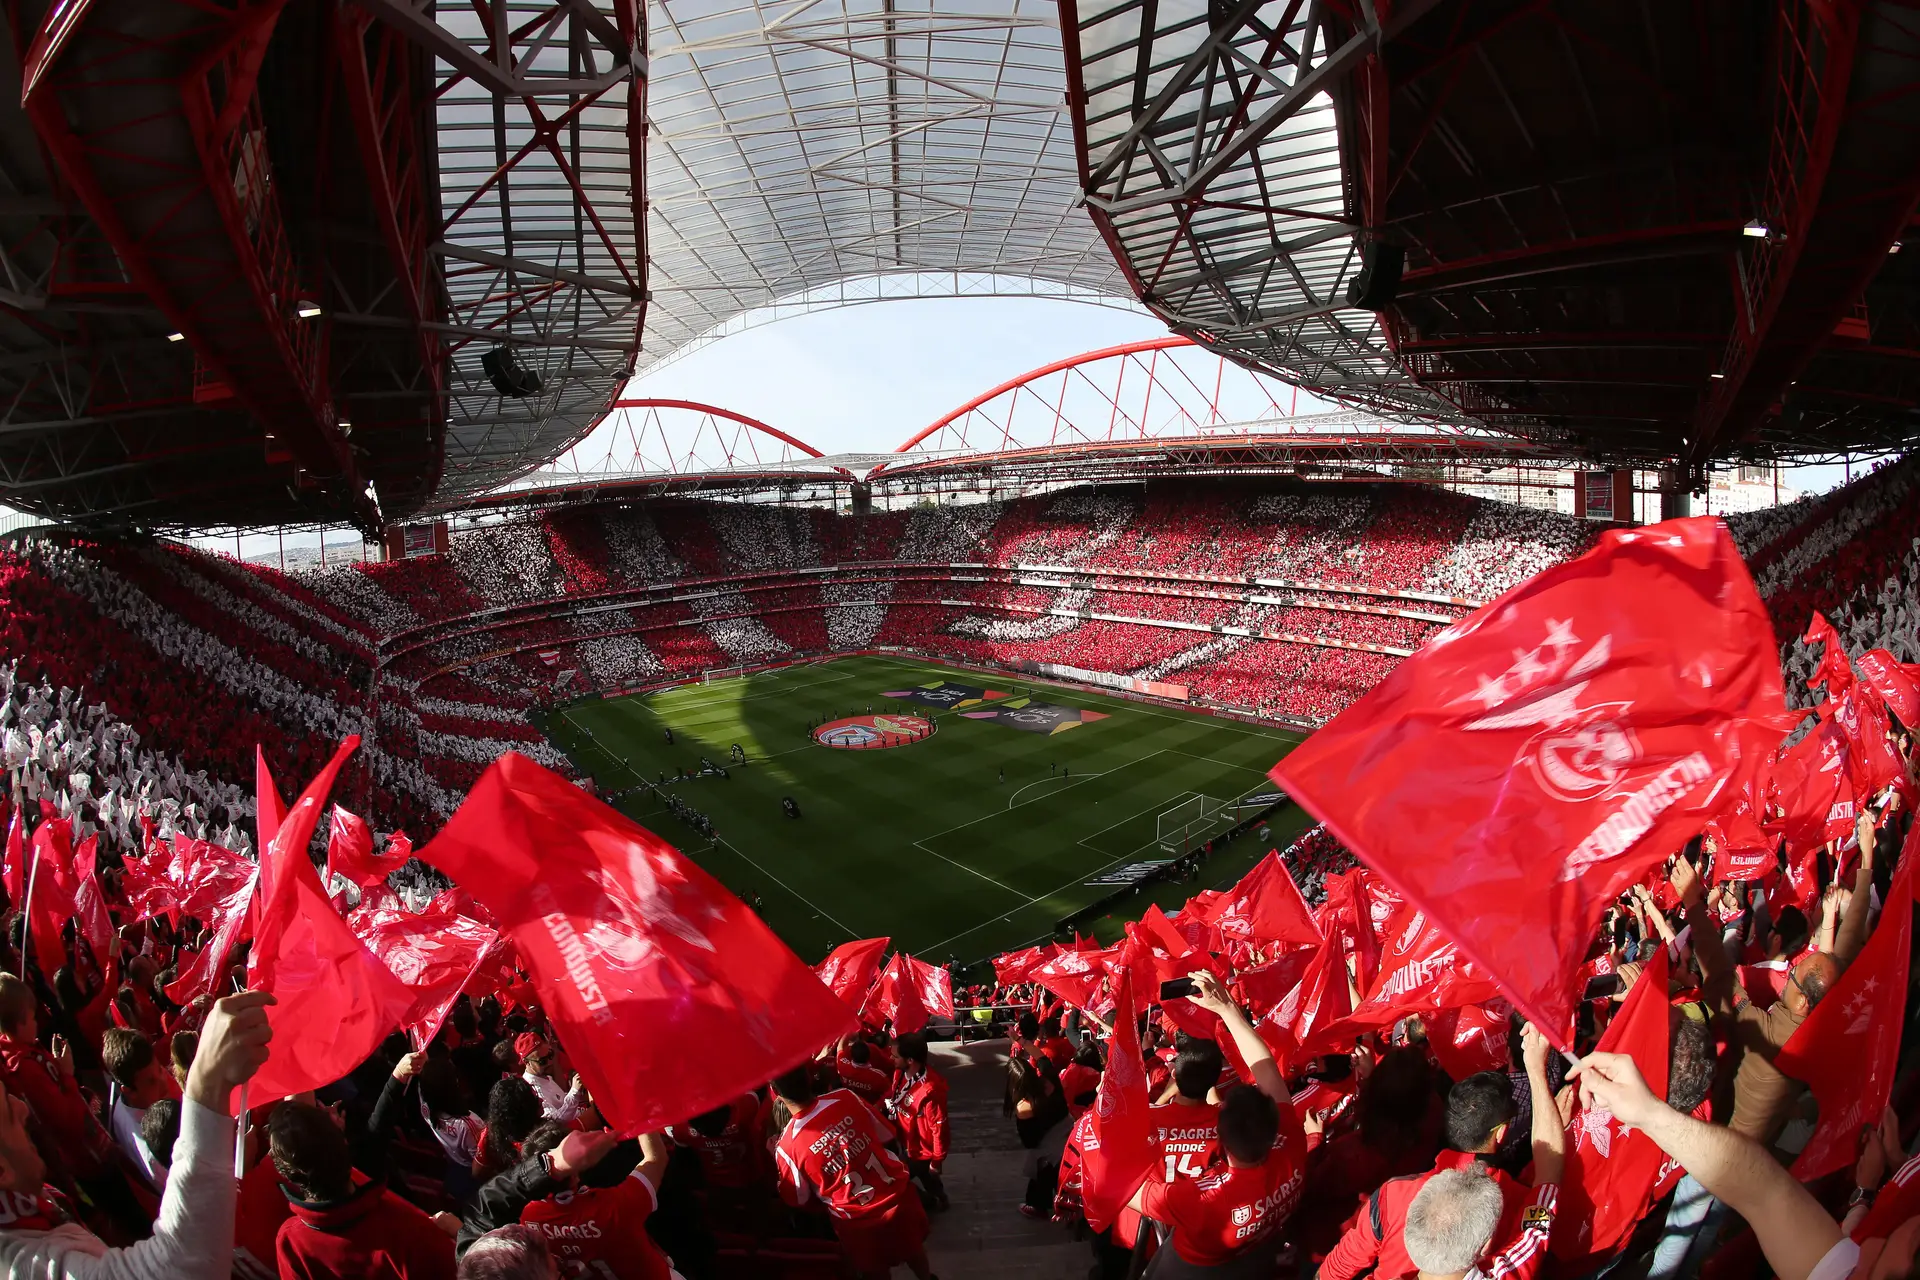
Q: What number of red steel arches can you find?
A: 2